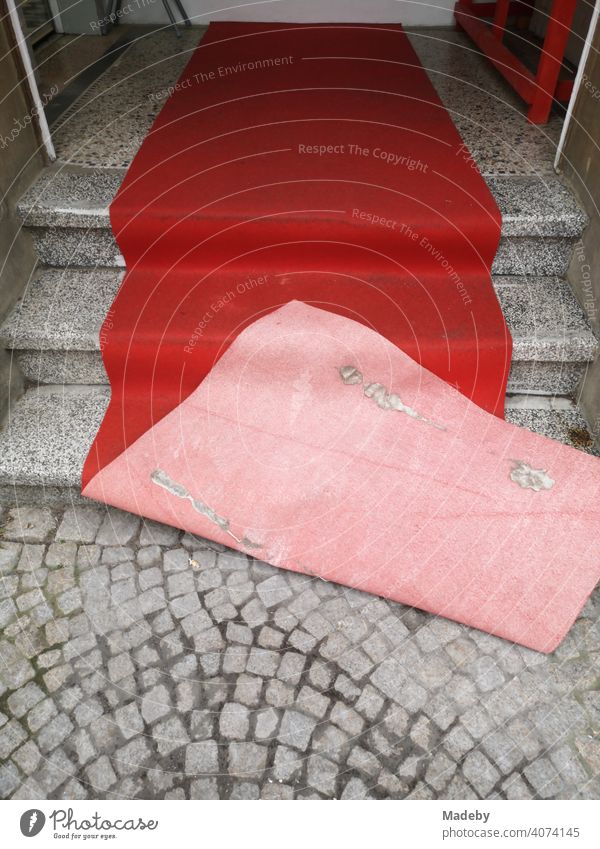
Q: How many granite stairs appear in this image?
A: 3